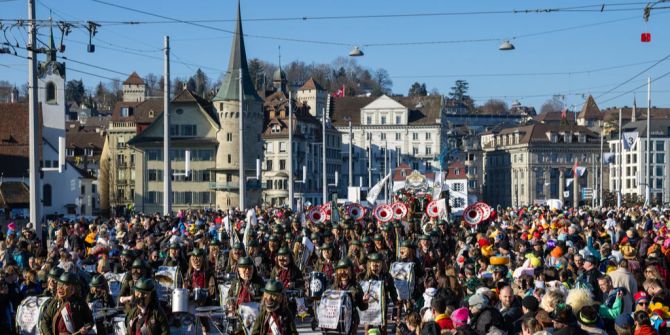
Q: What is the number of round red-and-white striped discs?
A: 8